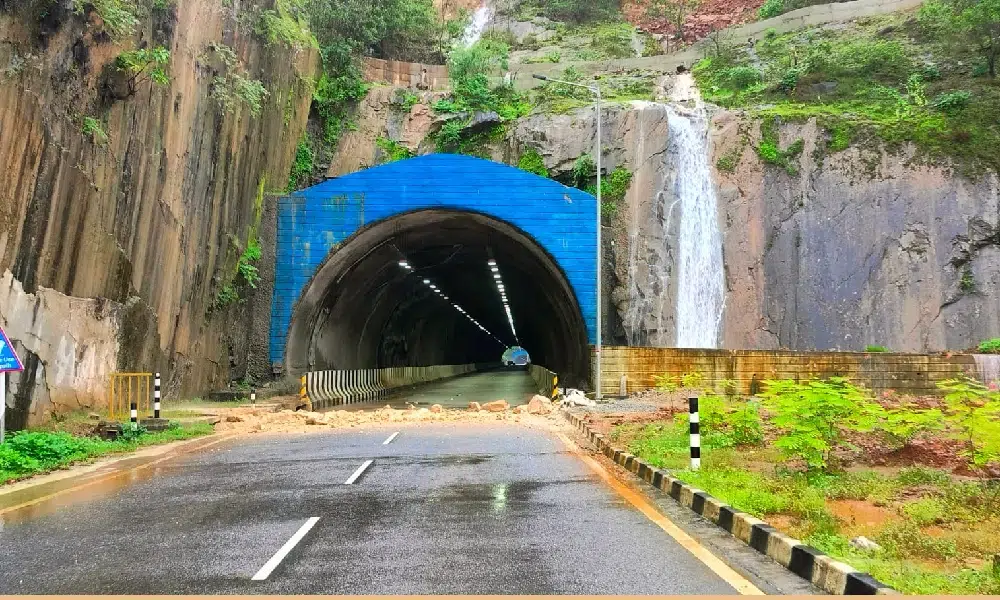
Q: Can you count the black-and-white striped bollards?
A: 4